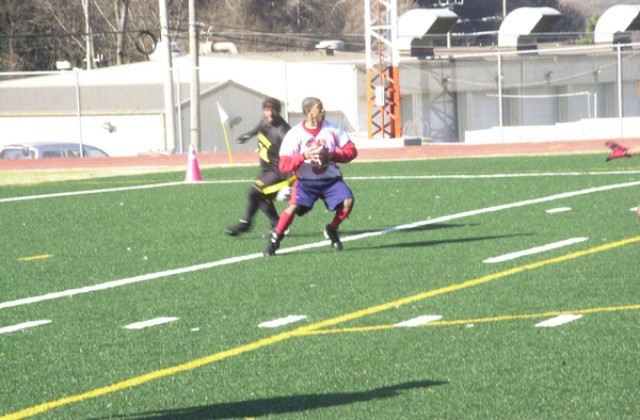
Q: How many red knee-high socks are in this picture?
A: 2